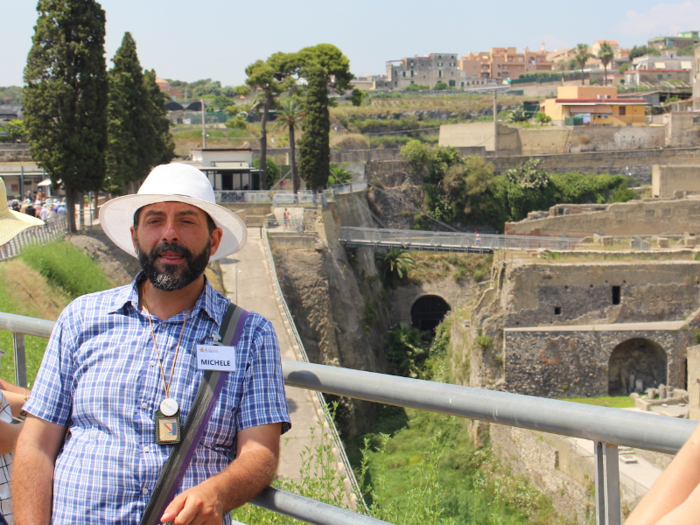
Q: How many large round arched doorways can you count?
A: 2